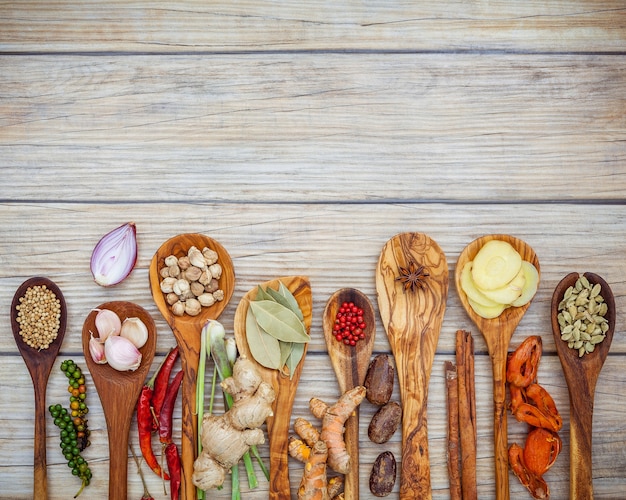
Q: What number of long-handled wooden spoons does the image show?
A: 8